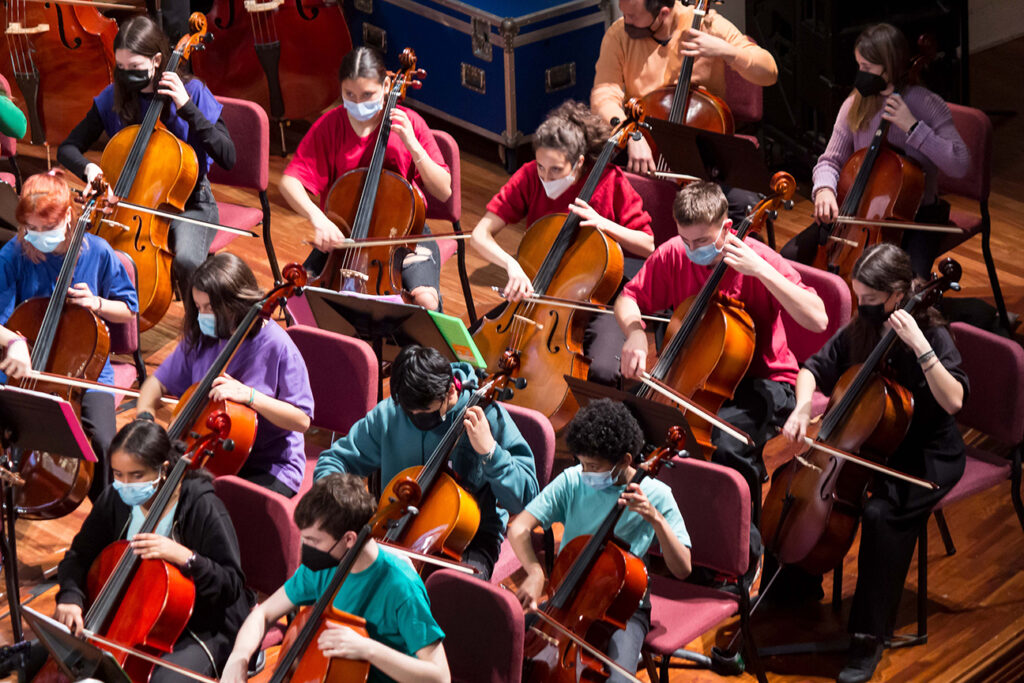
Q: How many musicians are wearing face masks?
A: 13